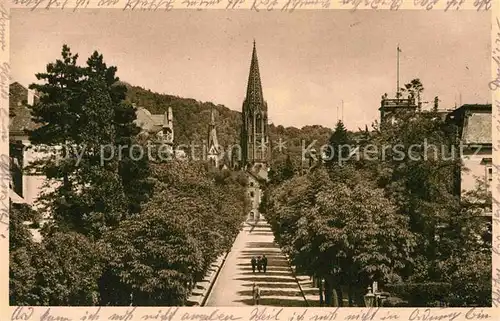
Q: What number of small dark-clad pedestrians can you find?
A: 3